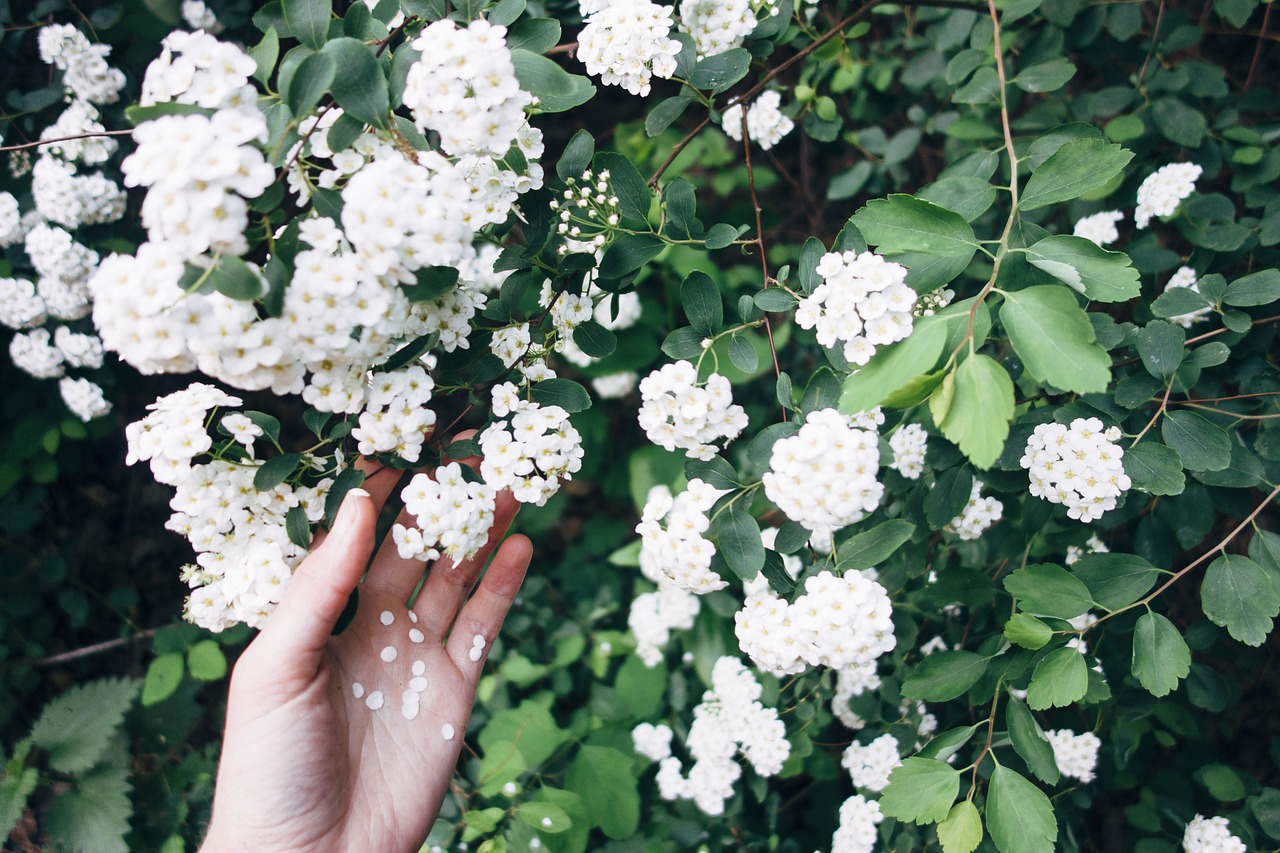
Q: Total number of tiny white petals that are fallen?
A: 13